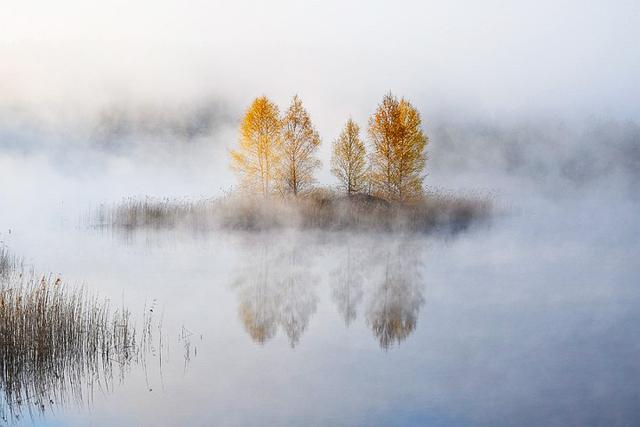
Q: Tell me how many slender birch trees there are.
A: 4